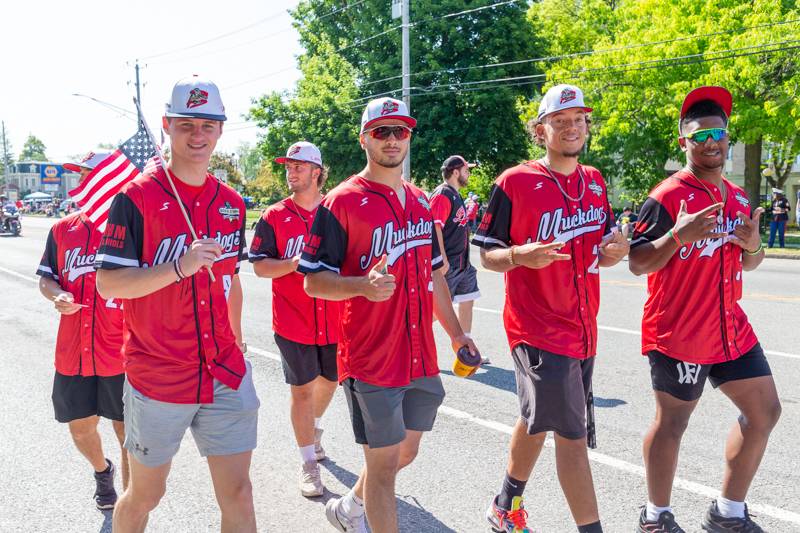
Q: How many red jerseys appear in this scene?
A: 6